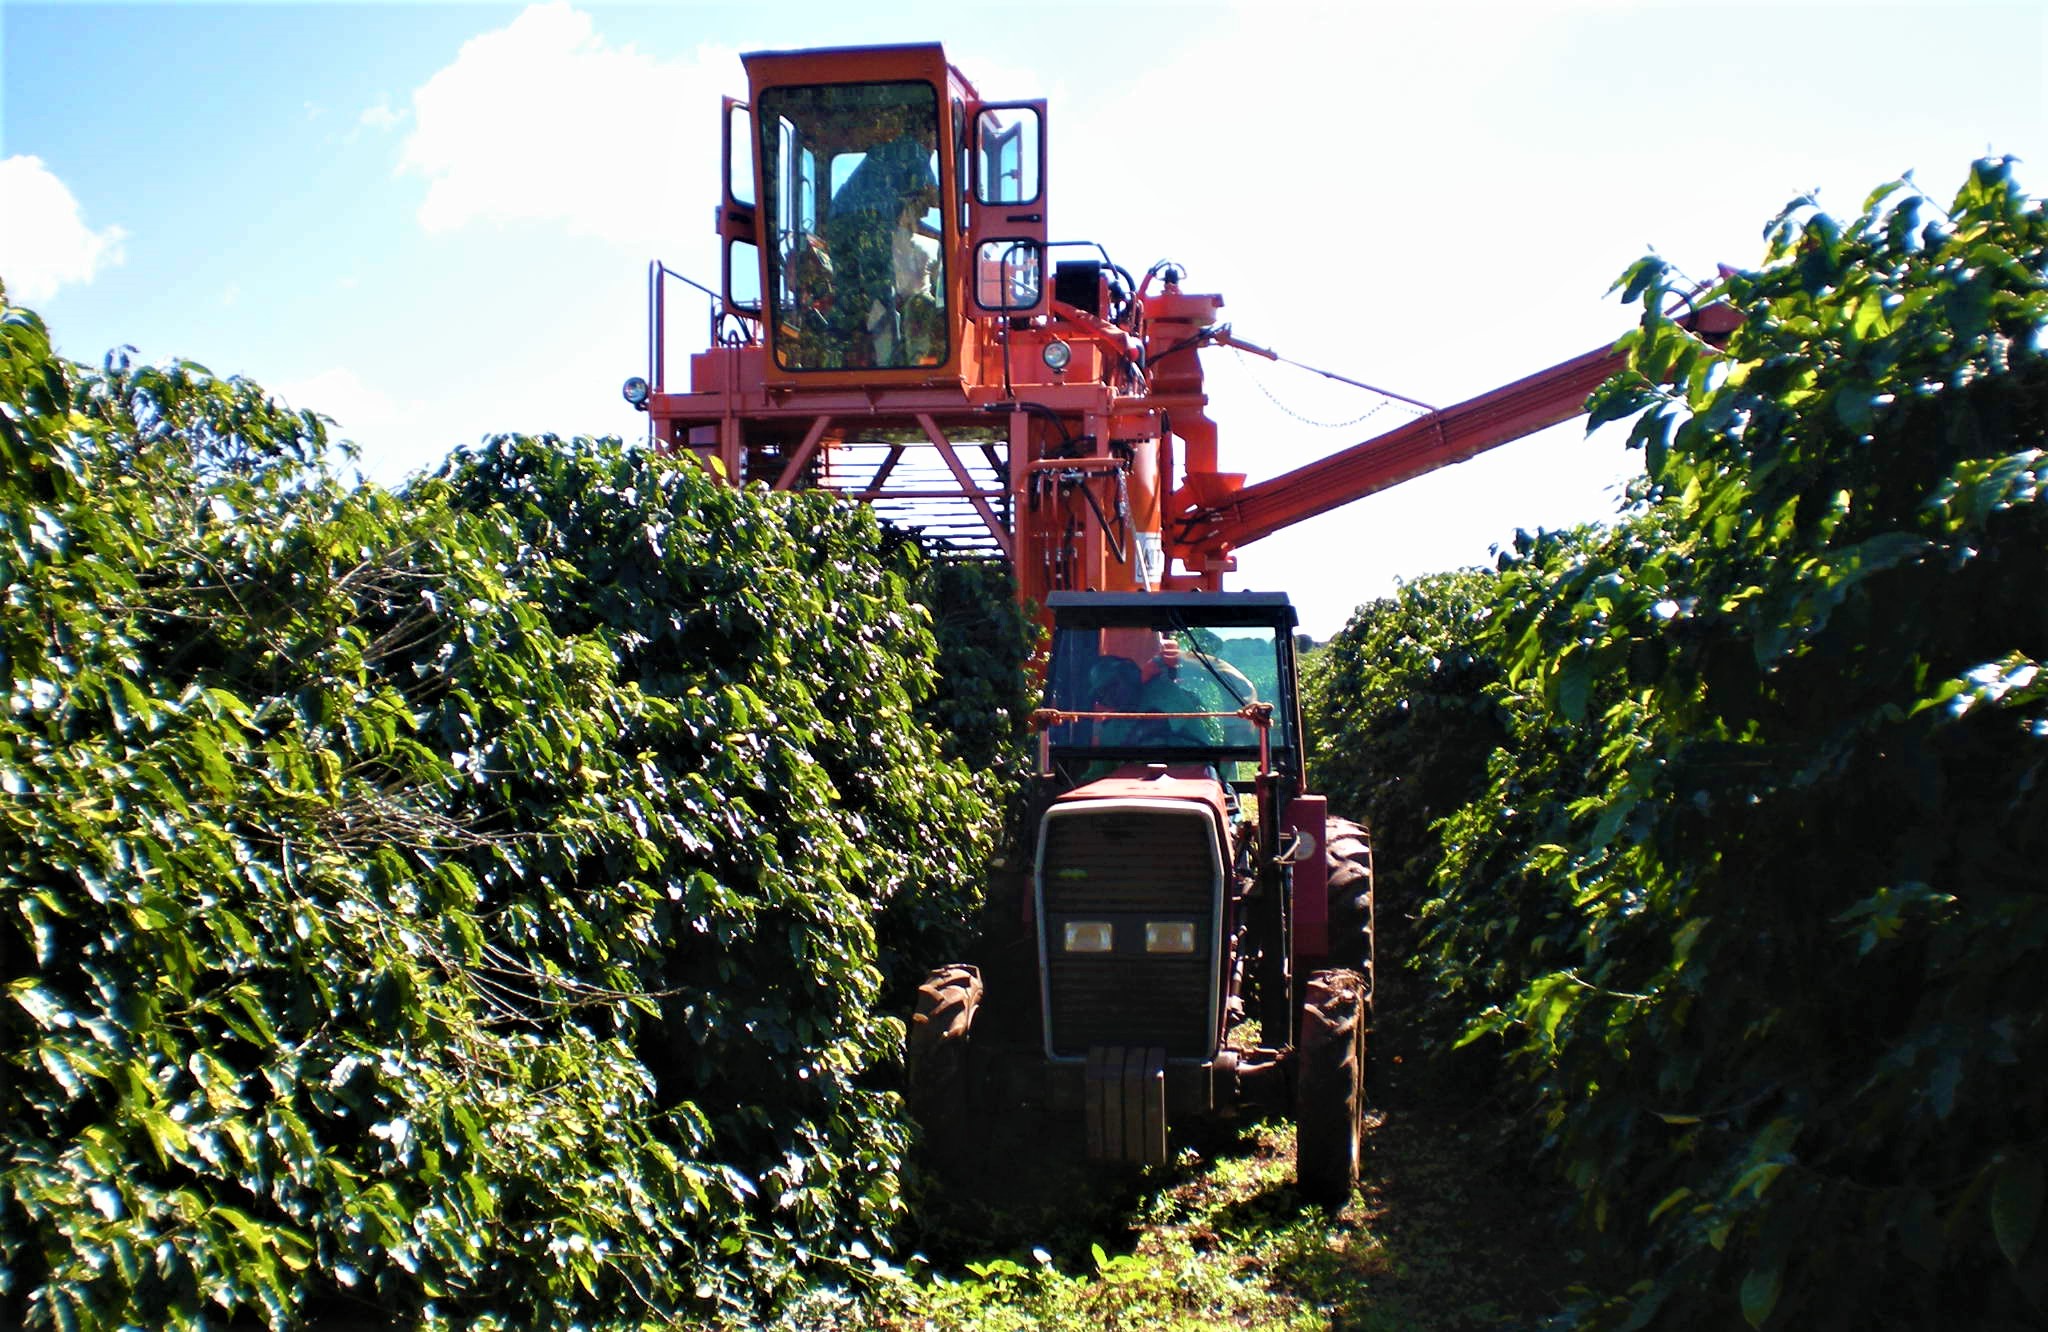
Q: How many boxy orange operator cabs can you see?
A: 1